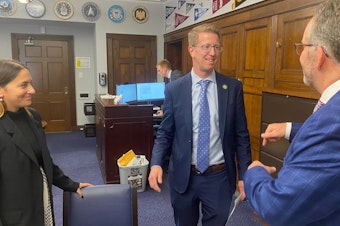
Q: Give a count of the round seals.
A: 6